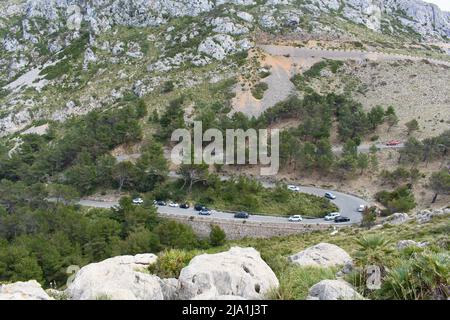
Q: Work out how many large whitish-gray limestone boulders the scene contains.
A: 5